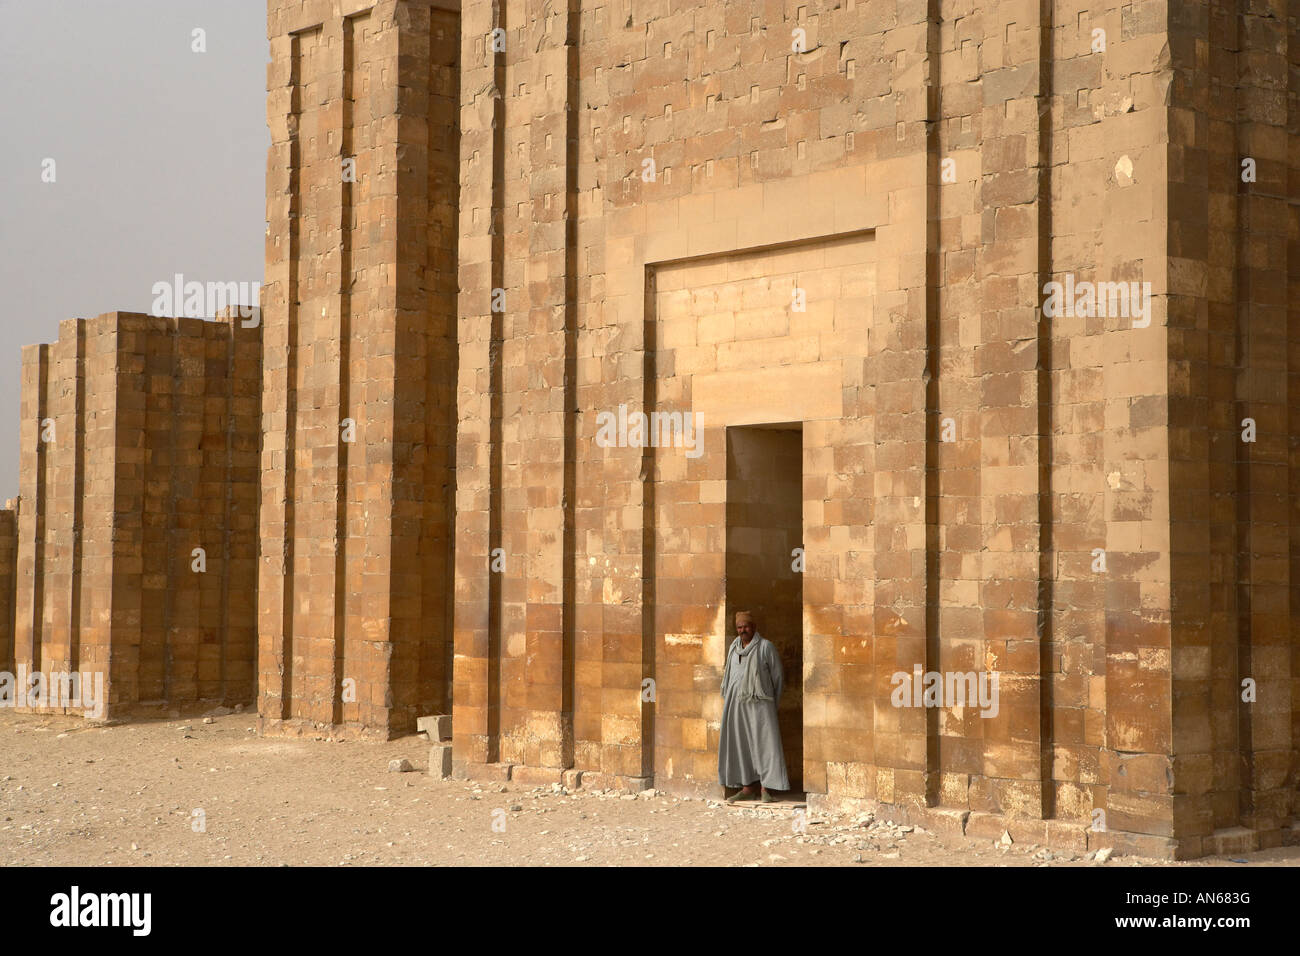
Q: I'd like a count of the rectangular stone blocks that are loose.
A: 2